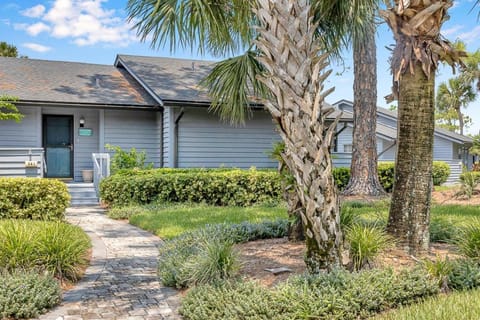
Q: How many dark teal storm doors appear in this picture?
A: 1